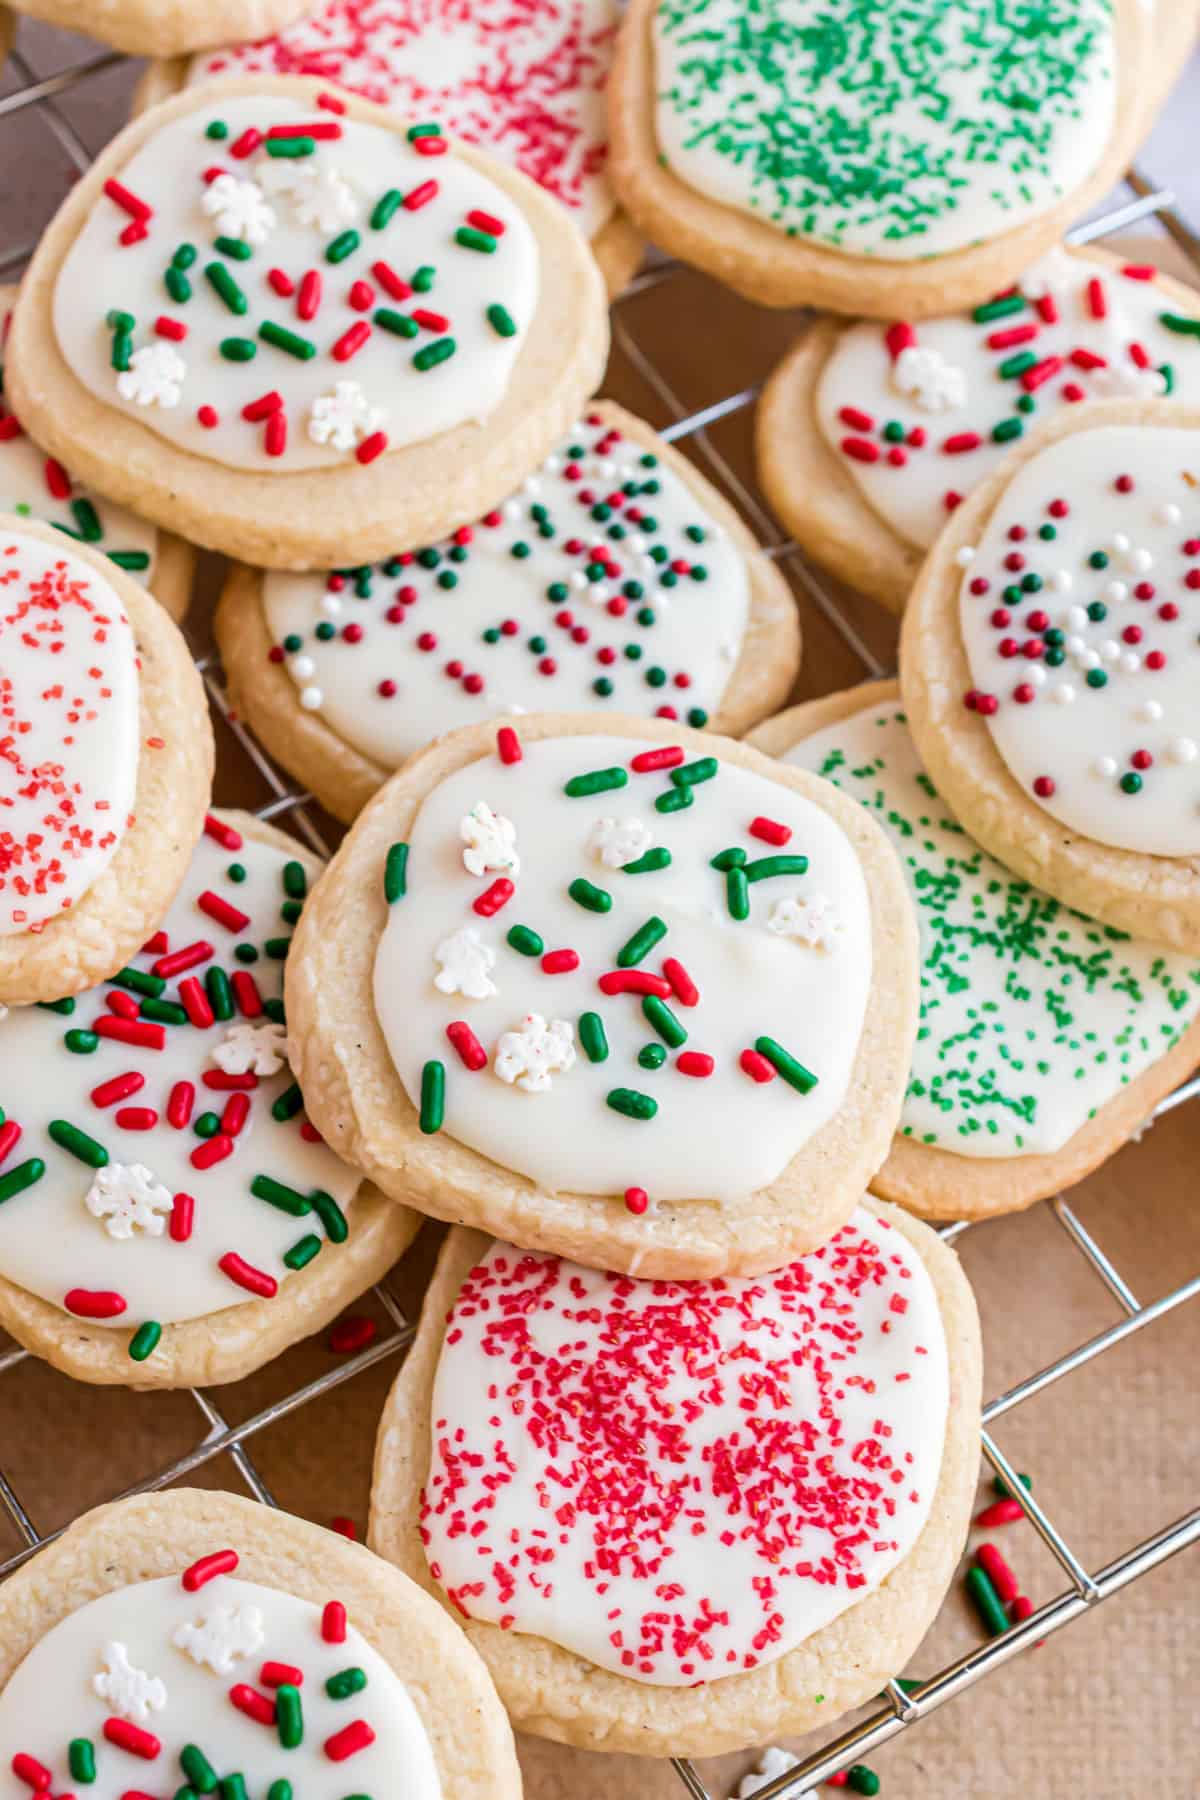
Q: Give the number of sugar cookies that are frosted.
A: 13